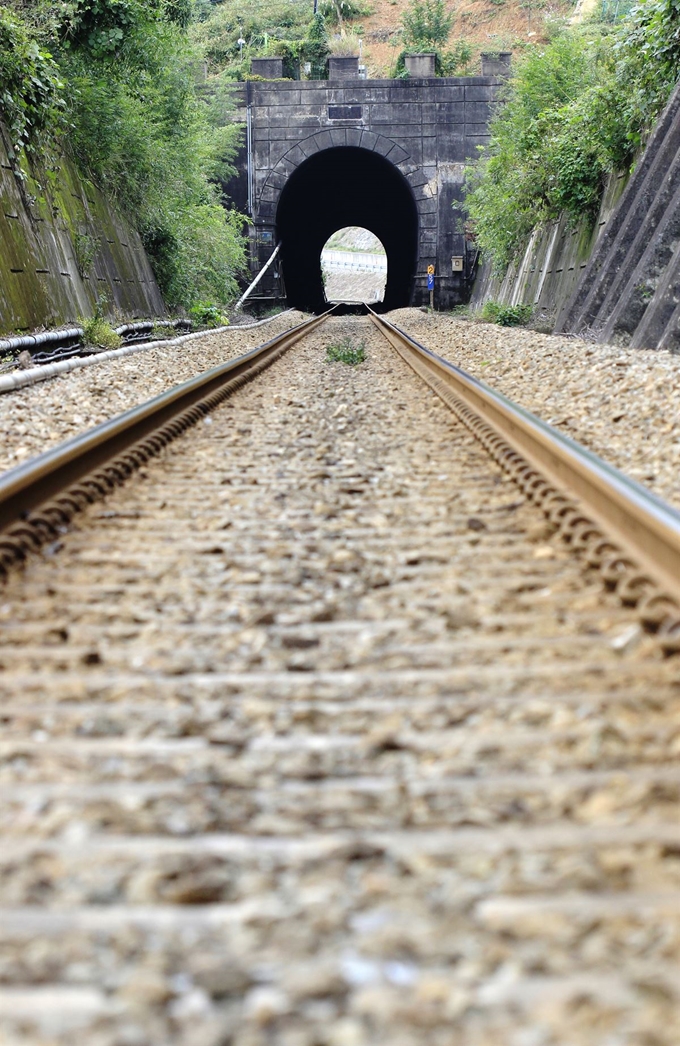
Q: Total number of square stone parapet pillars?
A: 4